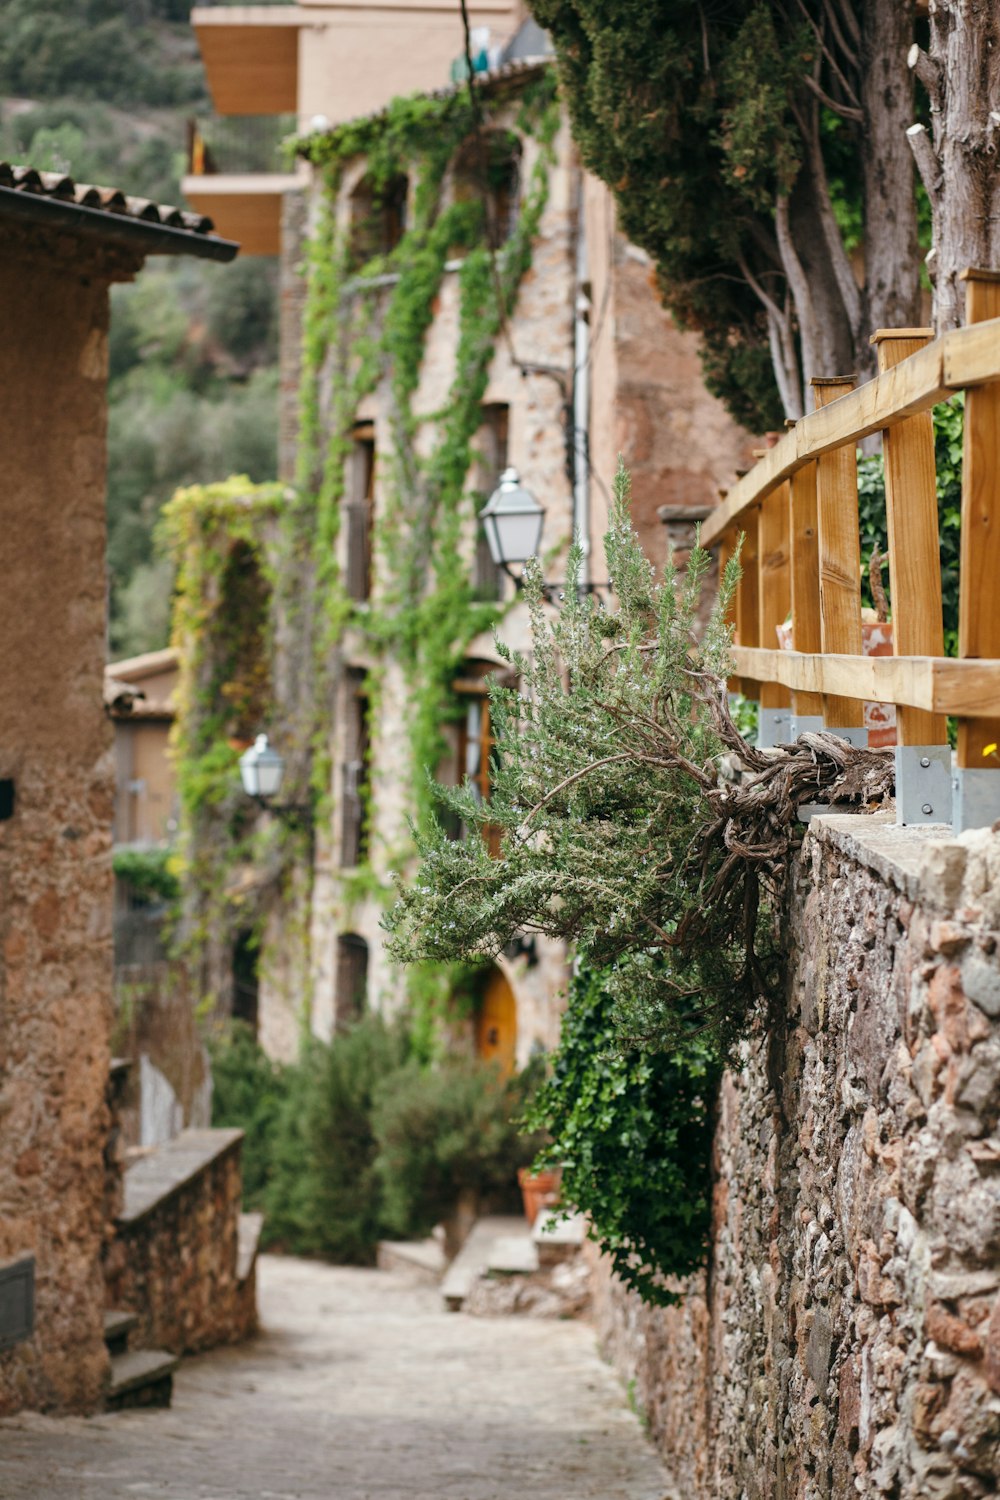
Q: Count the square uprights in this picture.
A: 7